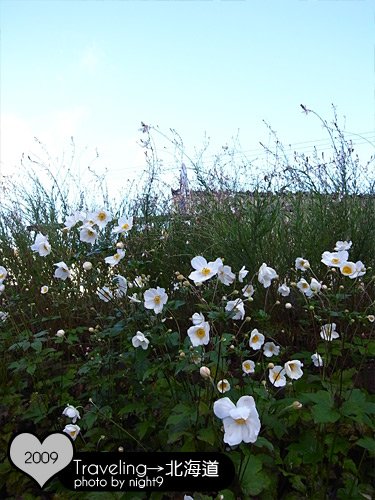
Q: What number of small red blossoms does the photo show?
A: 0